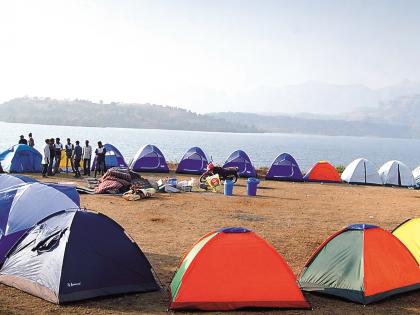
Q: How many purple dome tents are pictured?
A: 5